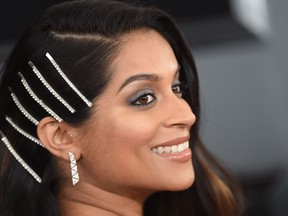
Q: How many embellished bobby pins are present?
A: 6